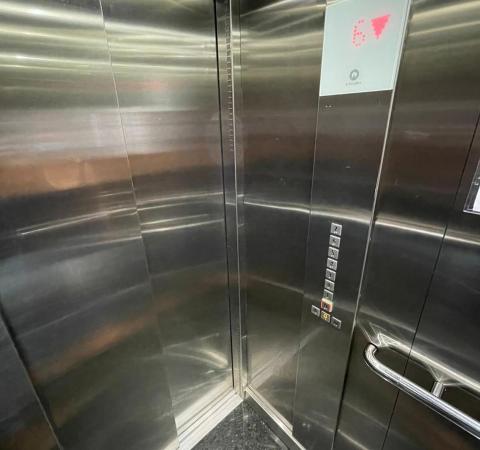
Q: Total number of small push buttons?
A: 11